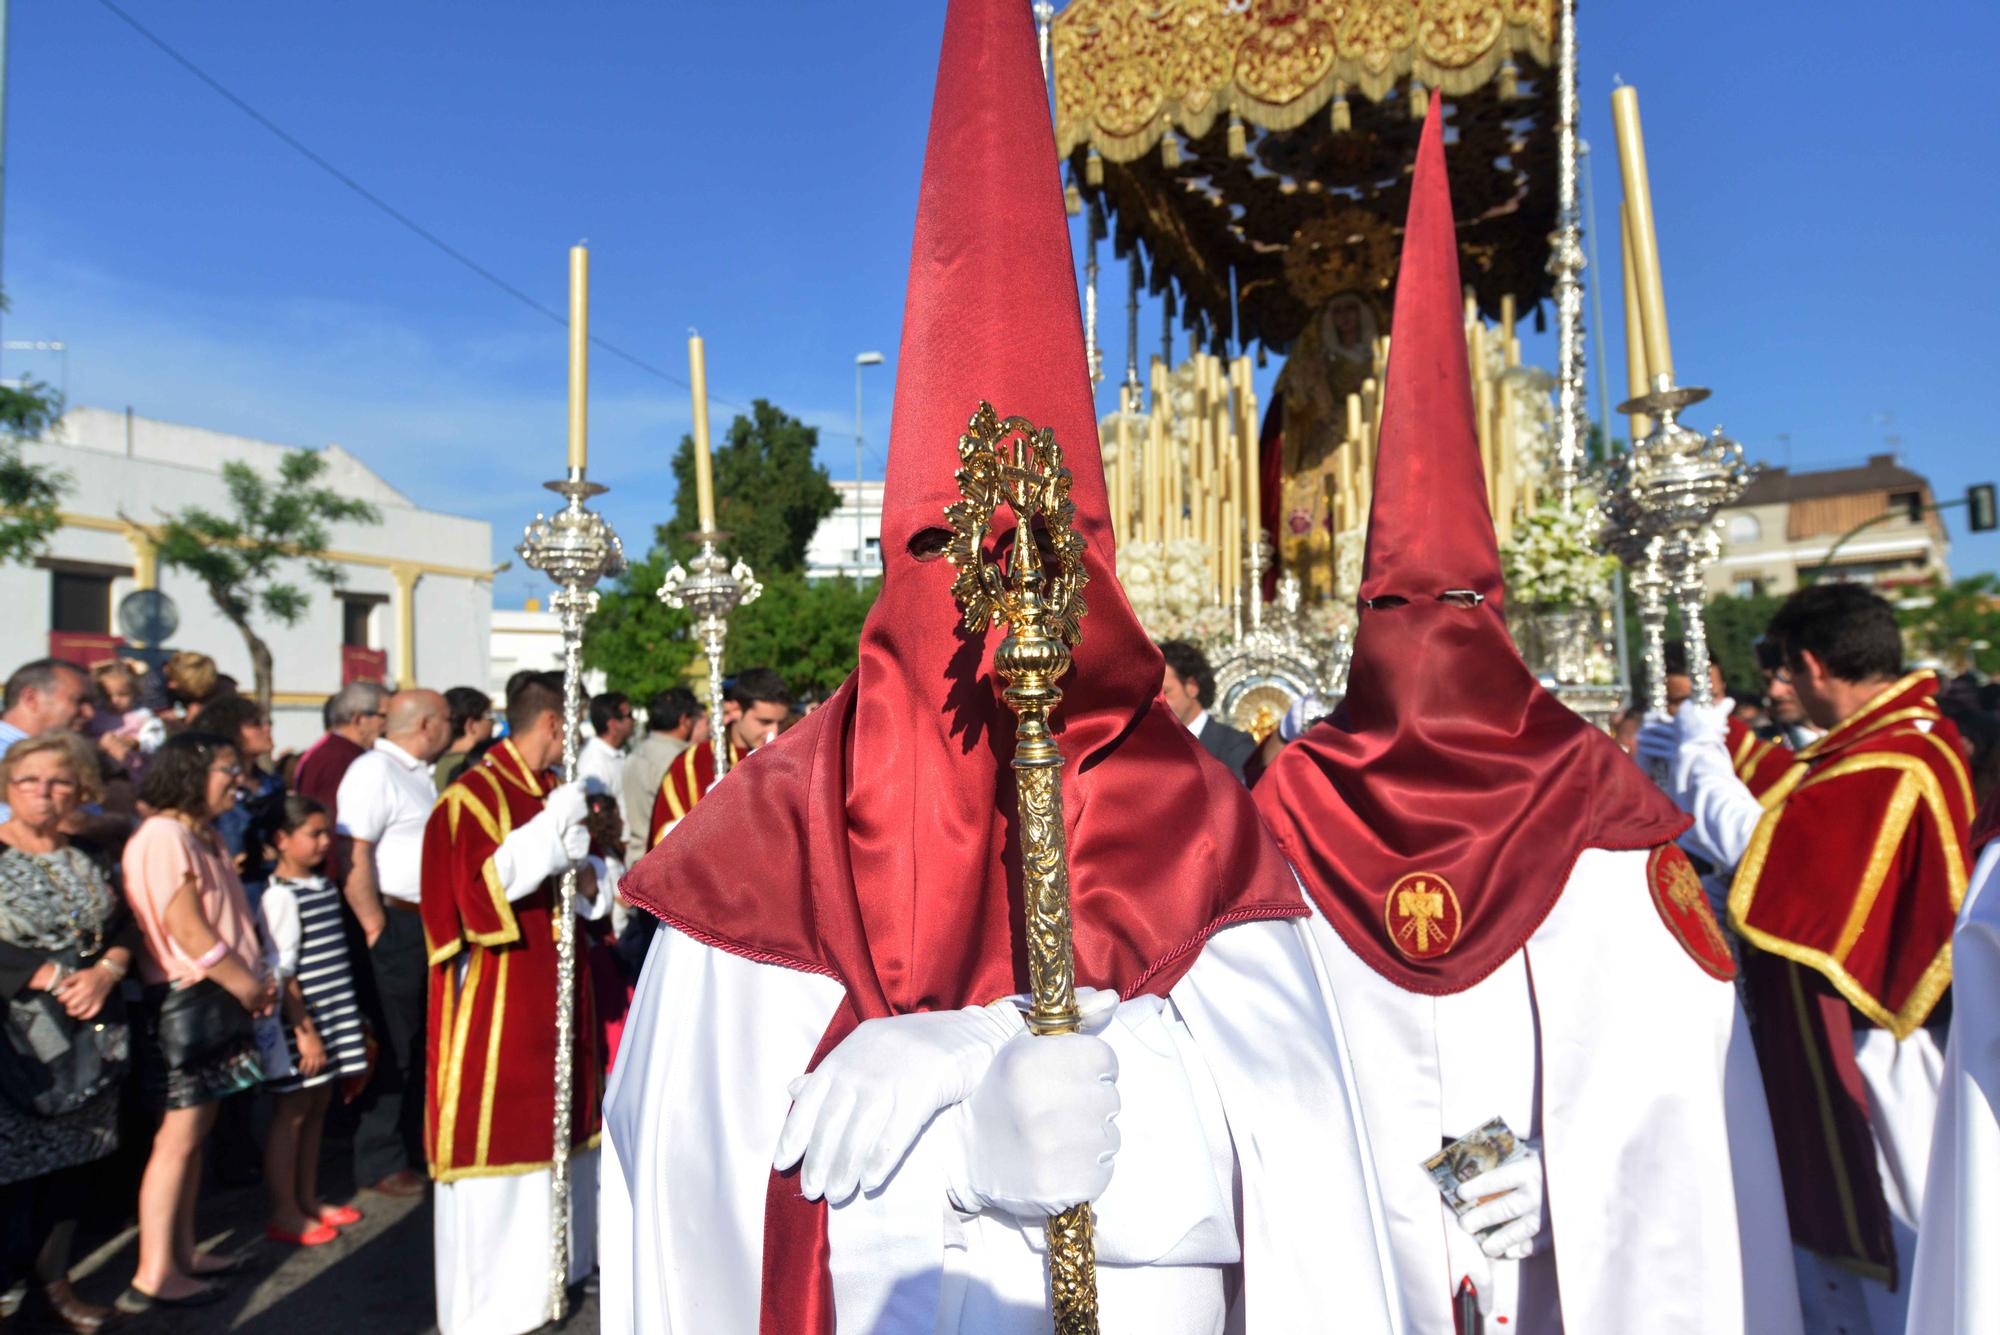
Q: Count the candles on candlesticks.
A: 4